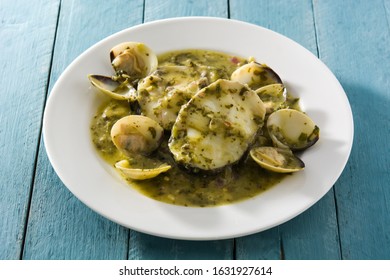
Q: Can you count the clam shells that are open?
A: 4